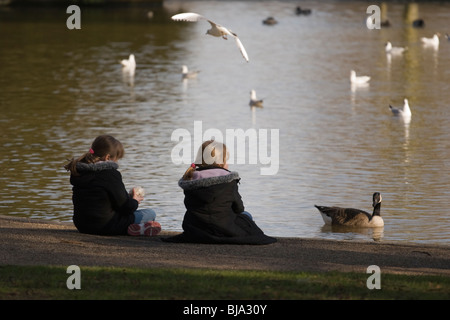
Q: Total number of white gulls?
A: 8